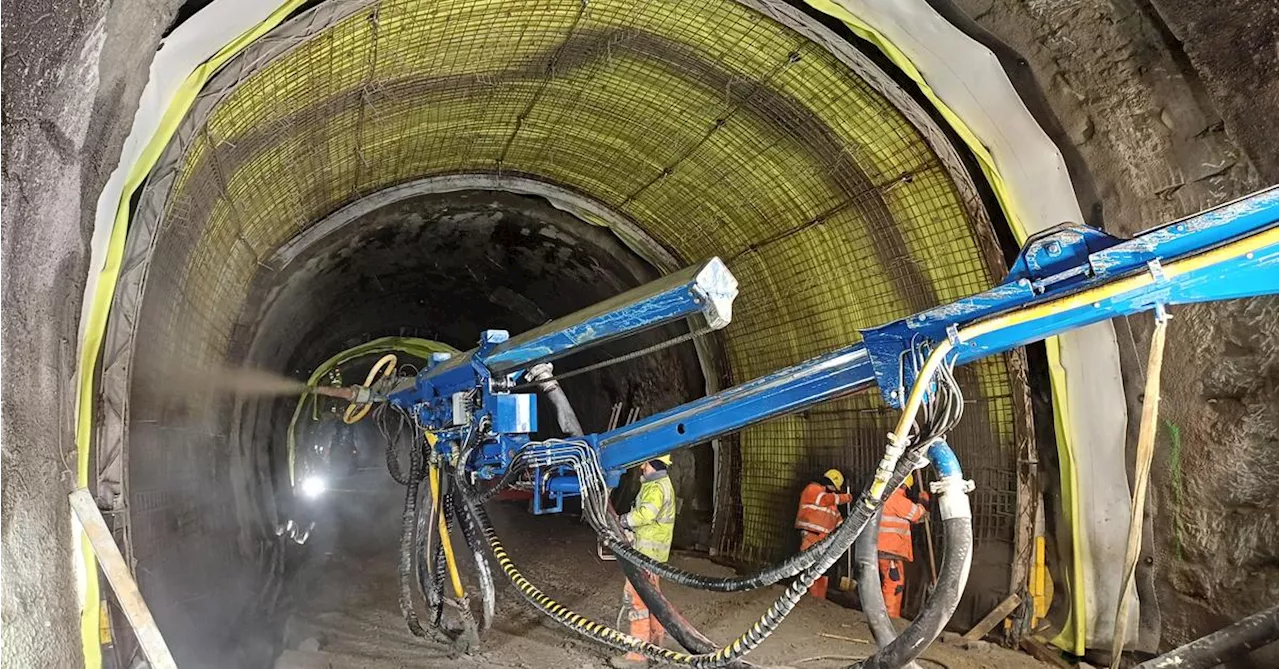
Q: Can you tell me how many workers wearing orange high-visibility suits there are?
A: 2